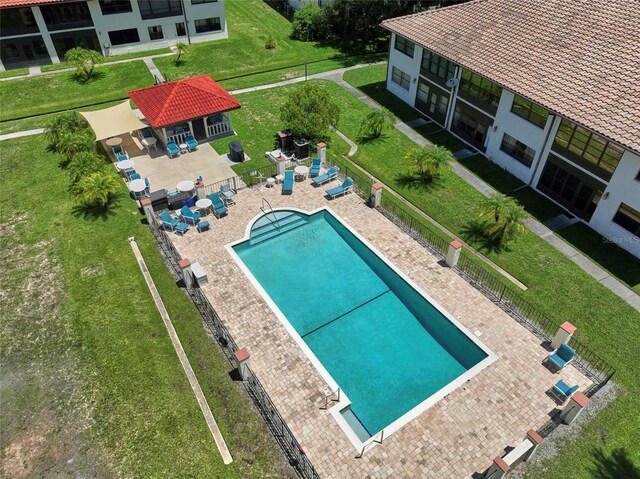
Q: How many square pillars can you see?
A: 12